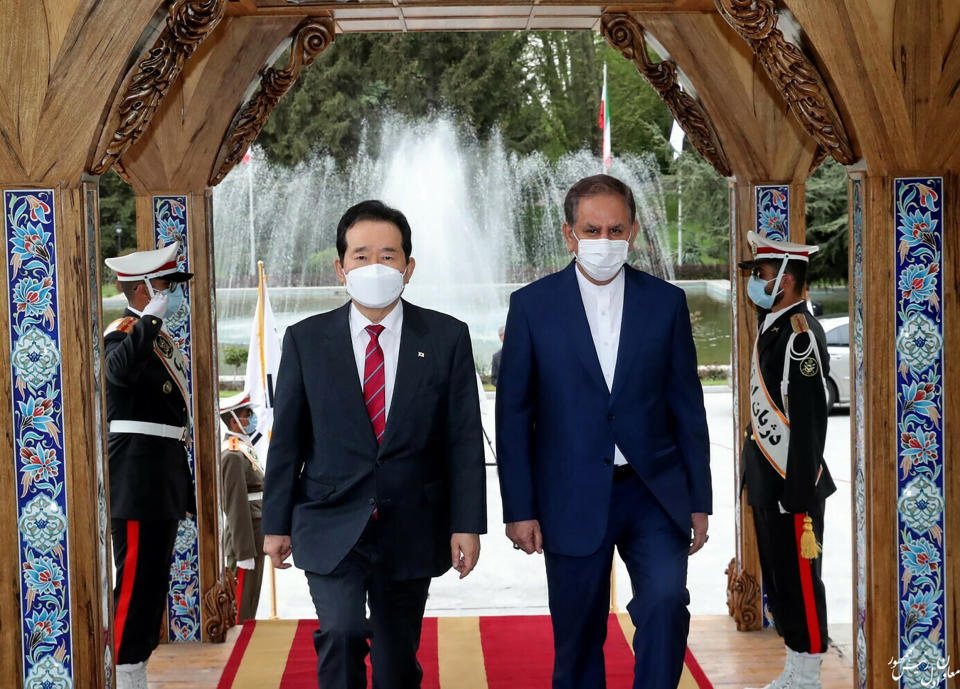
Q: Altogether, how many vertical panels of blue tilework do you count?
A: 4